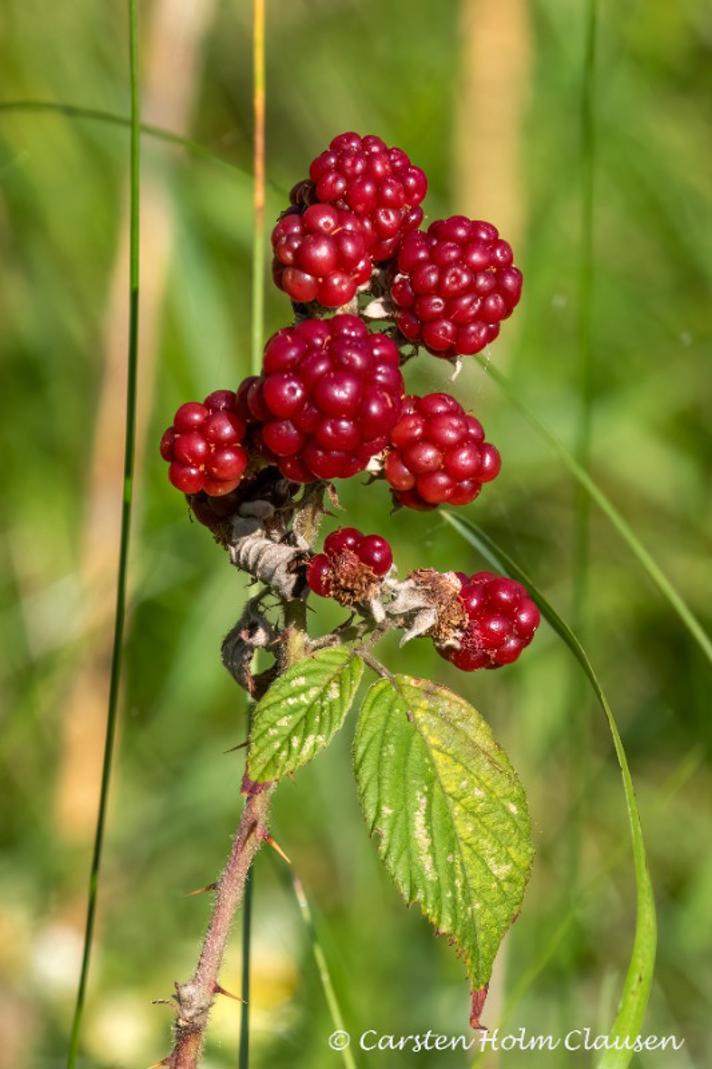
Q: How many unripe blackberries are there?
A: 8